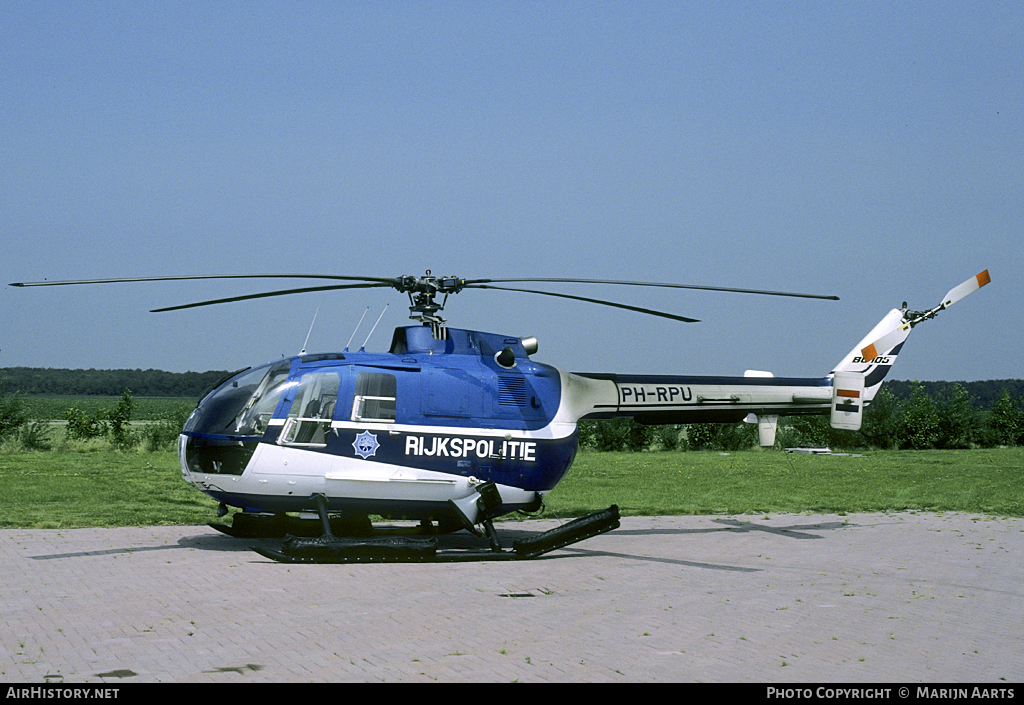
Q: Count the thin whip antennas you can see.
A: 3